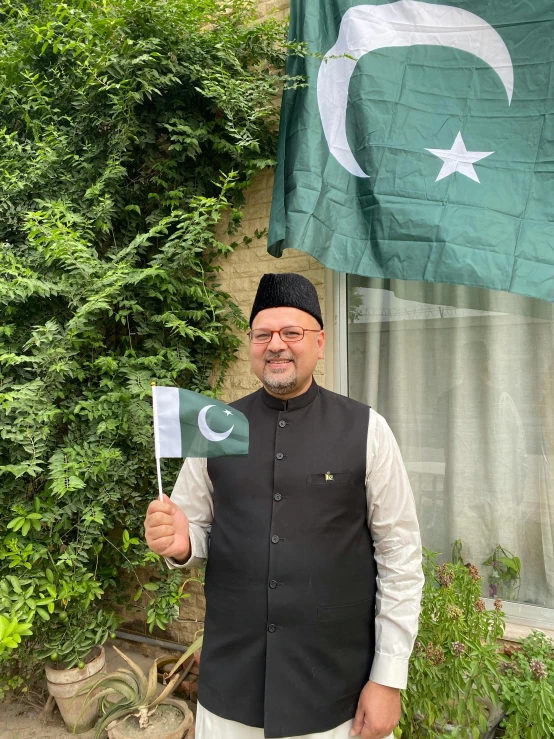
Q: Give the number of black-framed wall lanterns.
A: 0